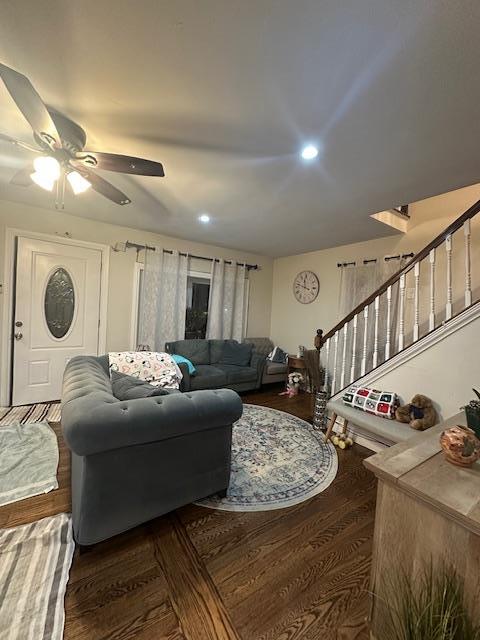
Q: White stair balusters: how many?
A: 12